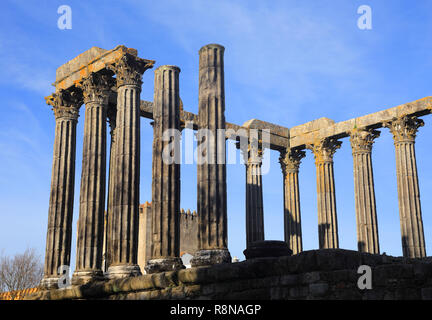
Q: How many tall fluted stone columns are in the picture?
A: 10